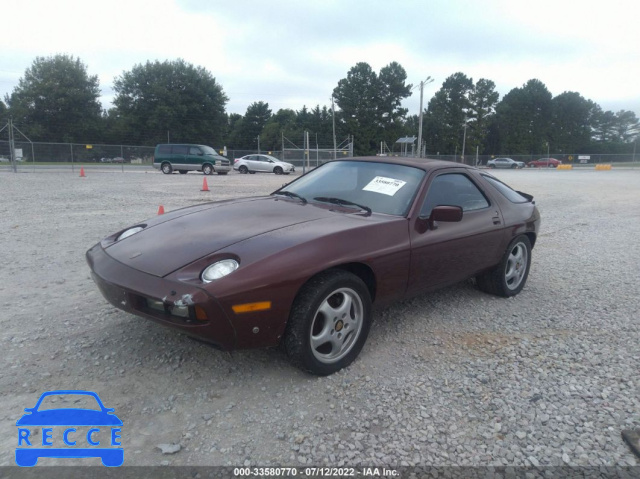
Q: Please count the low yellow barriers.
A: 2